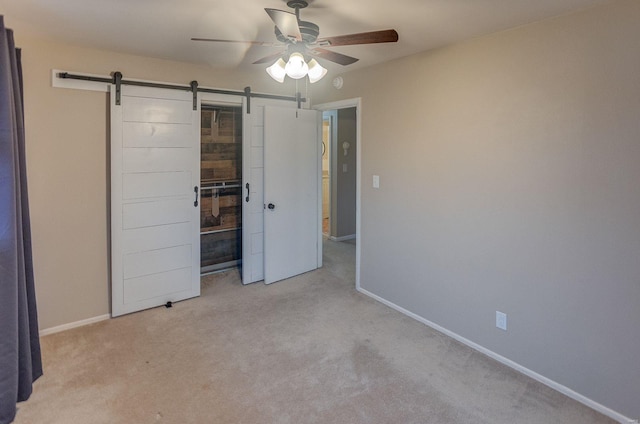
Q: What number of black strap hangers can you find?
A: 4